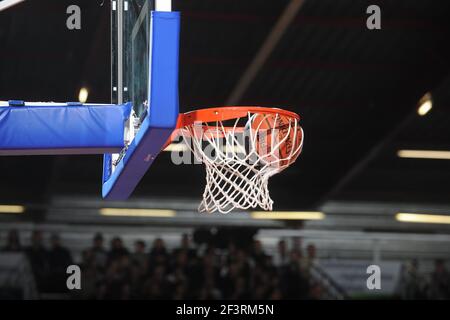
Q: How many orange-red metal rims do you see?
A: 1